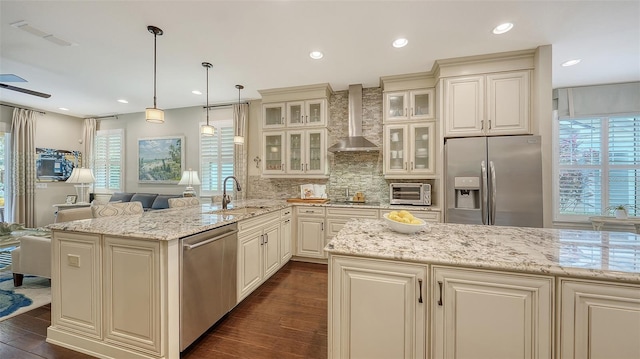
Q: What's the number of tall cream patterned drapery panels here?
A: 3